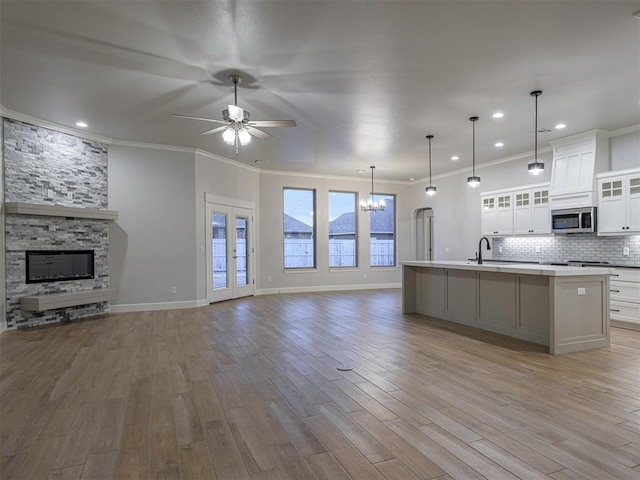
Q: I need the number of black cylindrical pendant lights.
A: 3